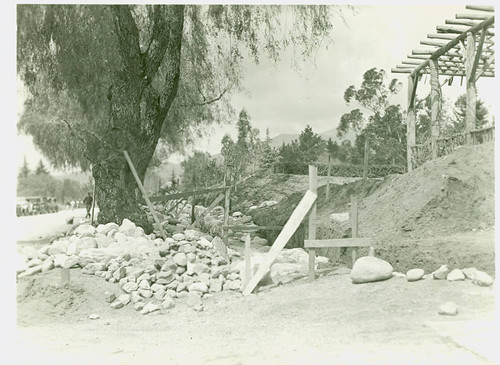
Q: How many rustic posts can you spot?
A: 3